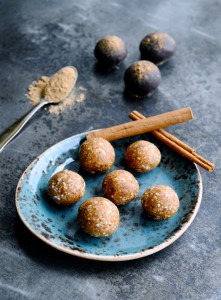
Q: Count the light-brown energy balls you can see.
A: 6